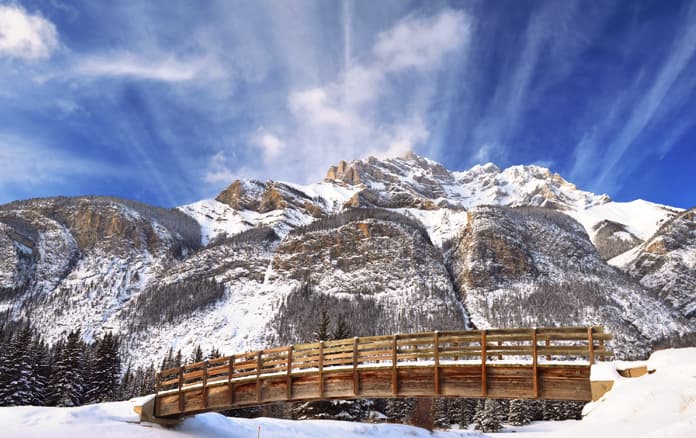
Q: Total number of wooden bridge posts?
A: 13